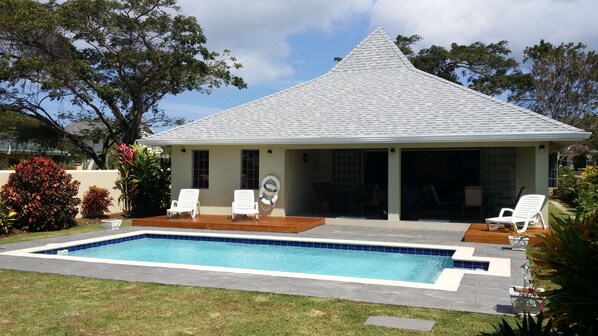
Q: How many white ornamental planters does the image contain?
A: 3